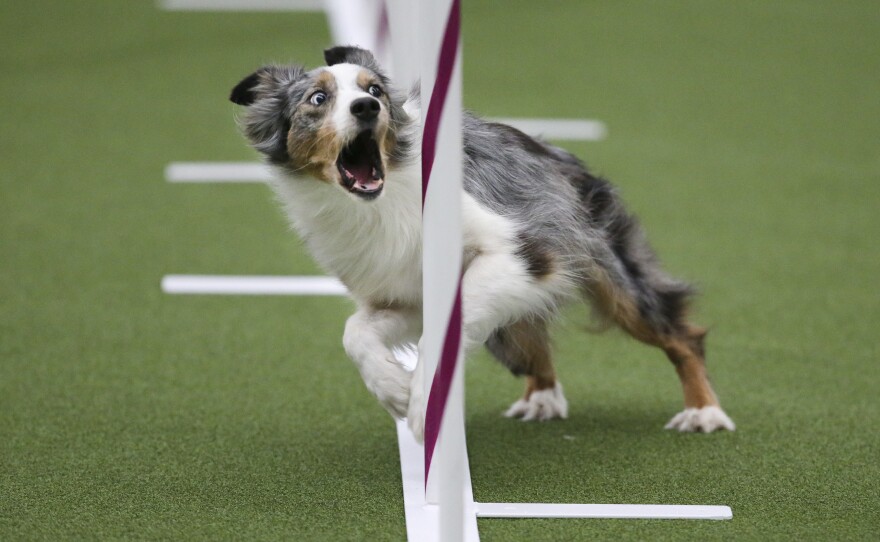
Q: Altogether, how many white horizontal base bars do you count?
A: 5